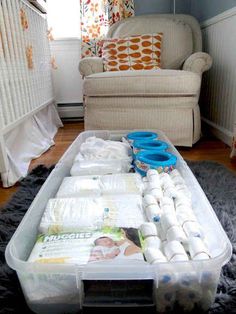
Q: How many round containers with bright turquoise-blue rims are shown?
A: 3